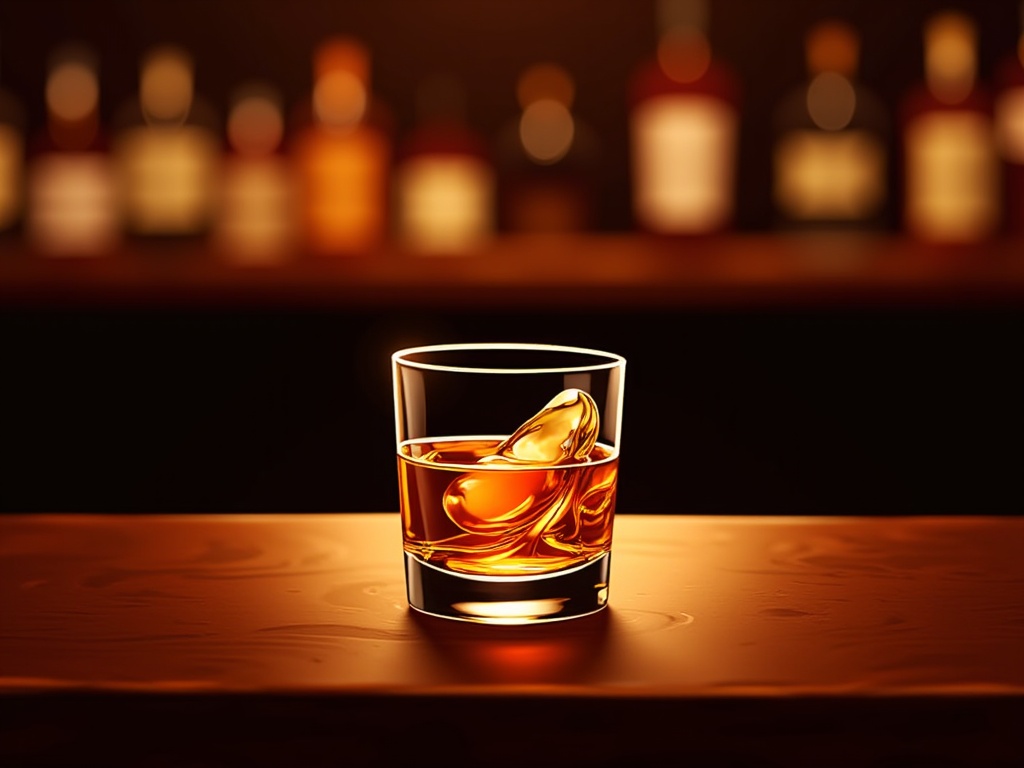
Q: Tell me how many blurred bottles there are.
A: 11